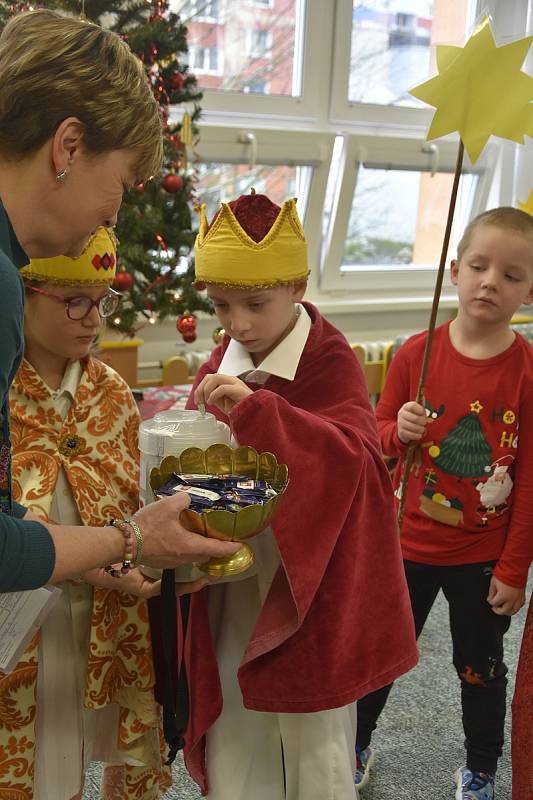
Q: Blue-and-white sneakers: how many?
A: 2